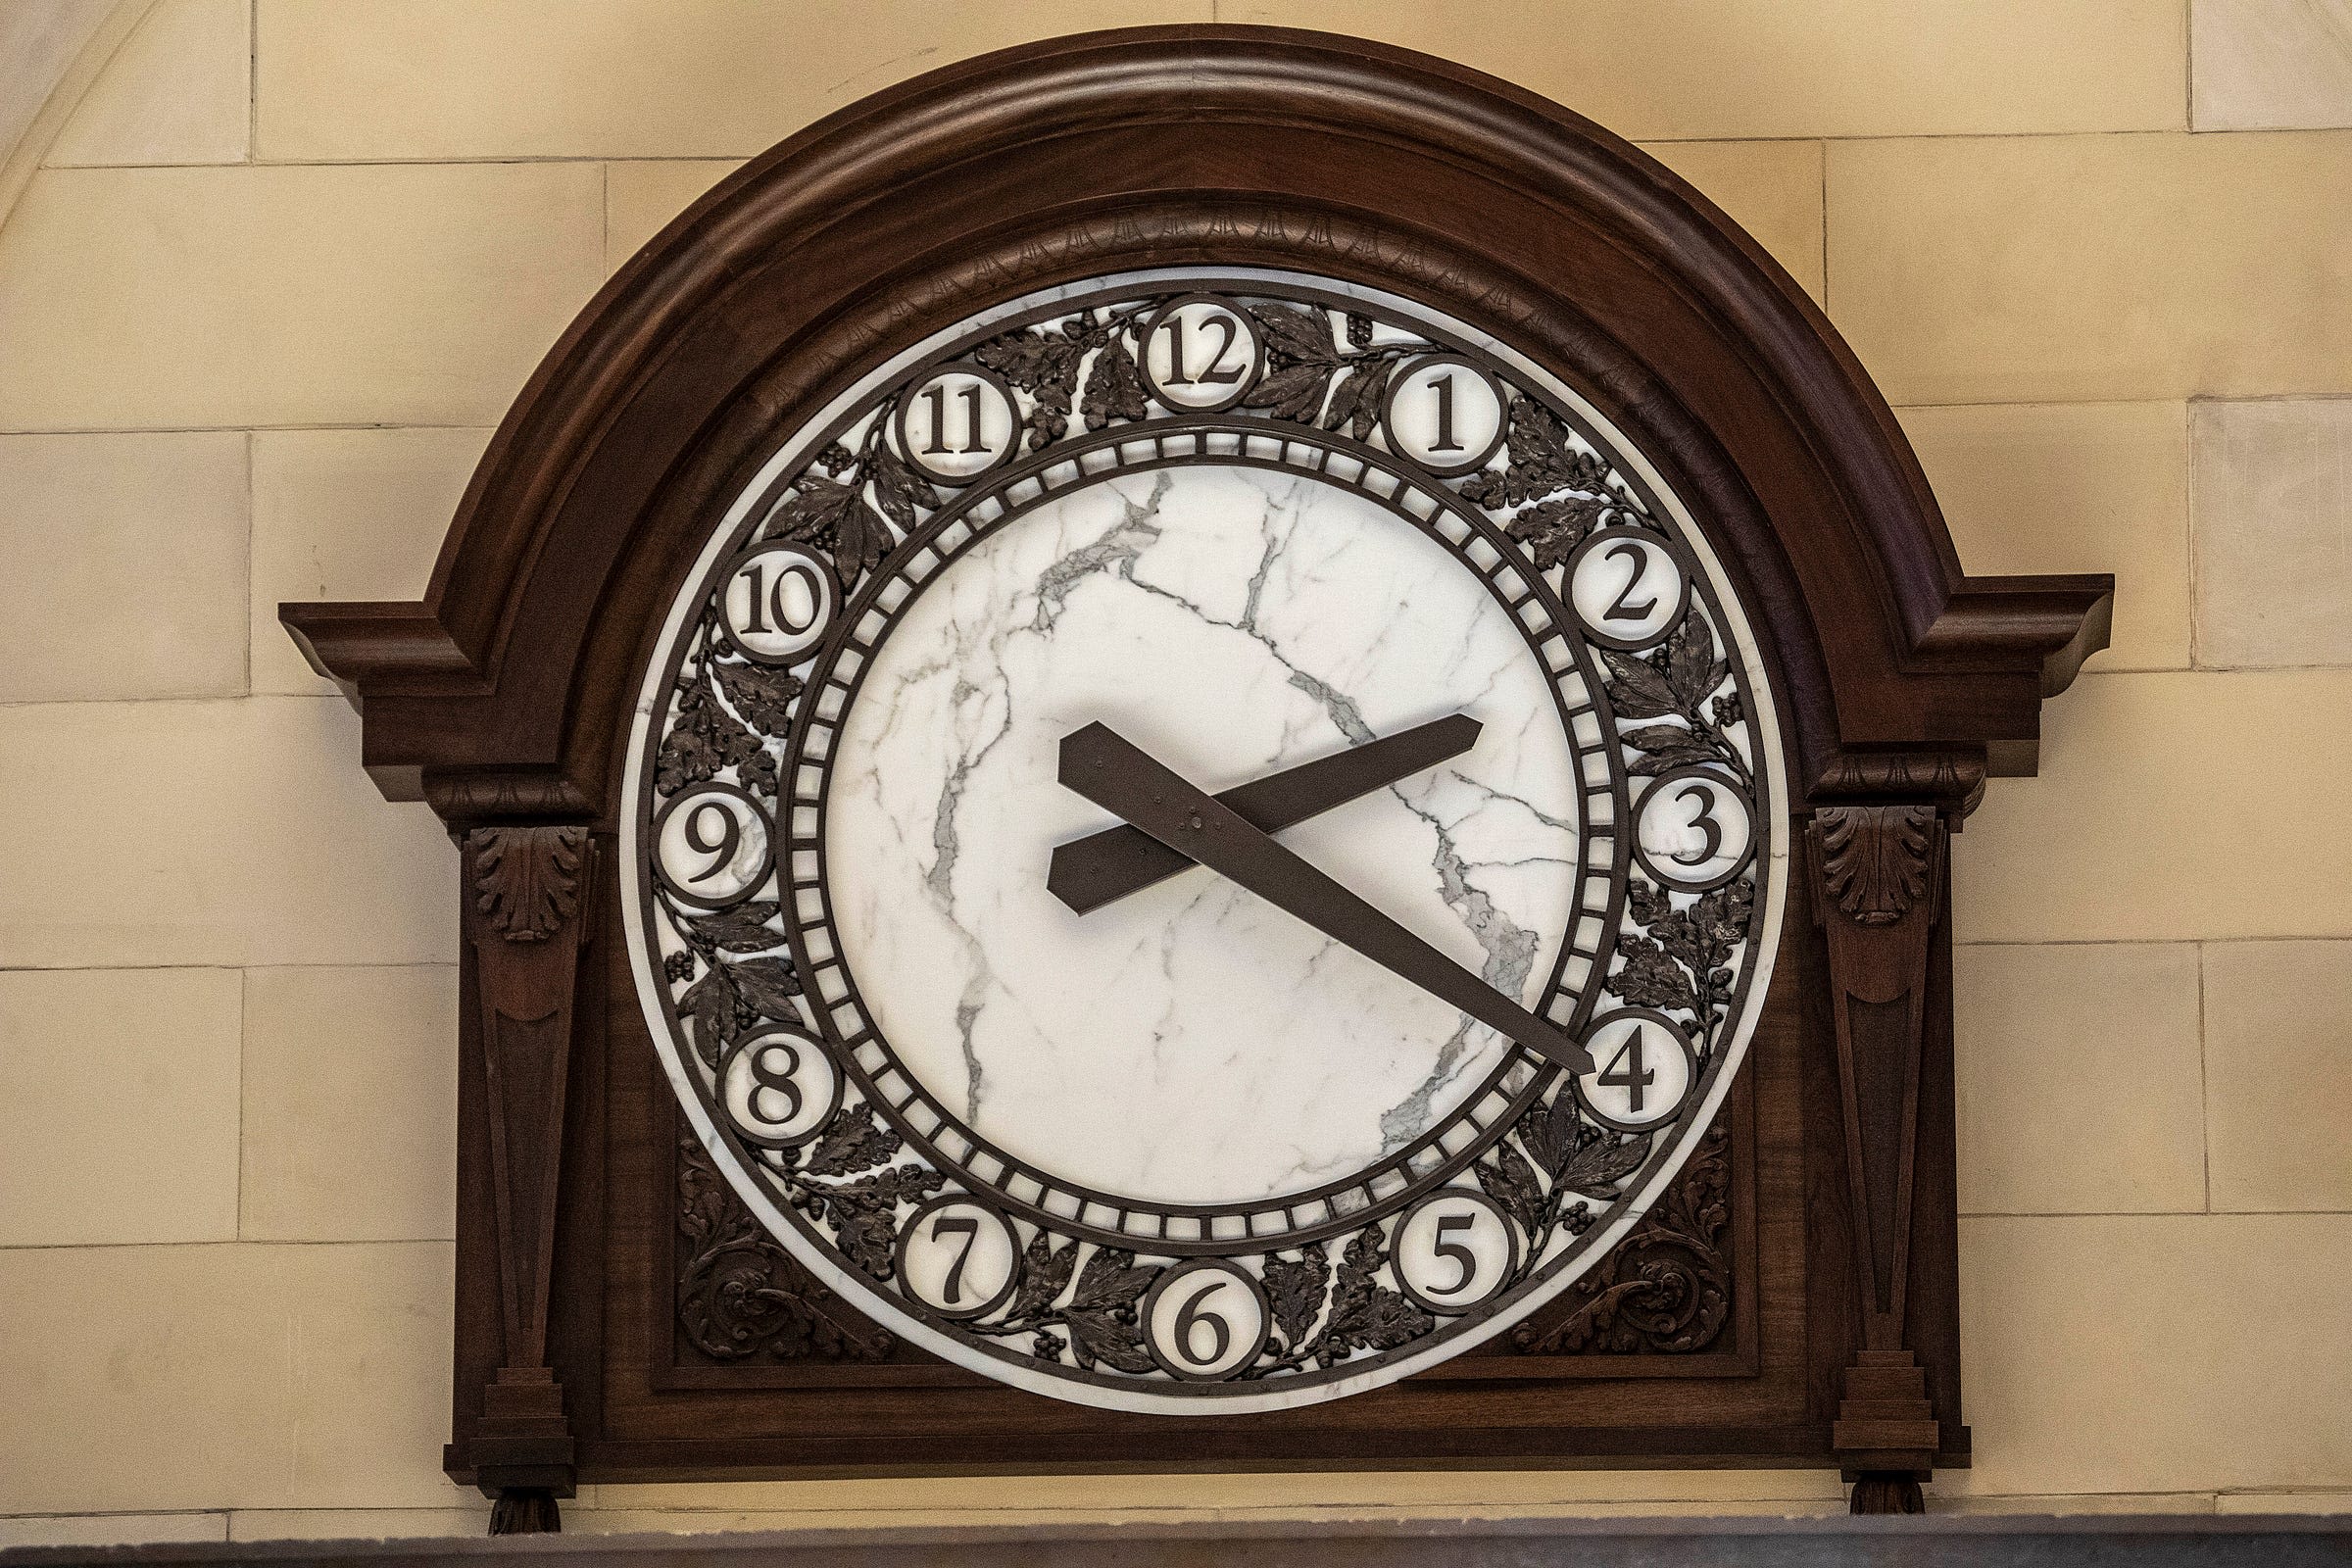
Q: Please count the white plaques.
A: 12